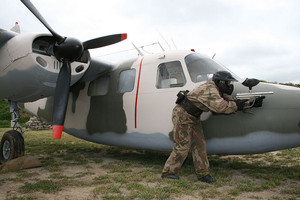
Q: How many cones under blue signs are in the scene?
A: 0